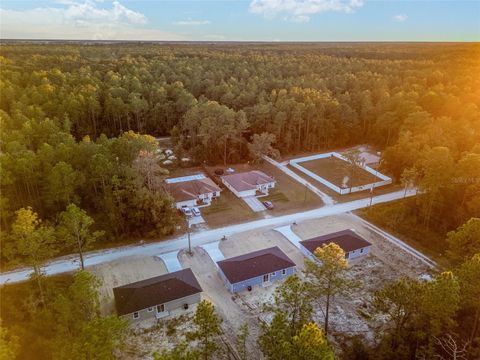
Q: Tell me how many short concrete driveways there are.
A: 5